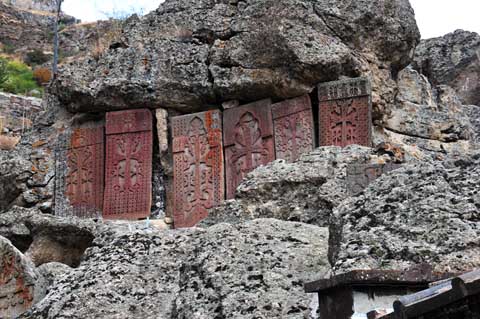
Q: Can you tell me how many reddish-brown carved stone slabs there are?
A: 6